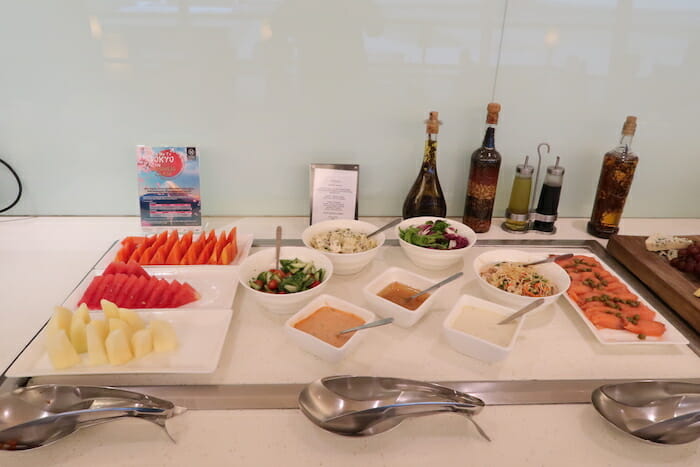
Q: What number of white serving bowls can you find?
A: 7